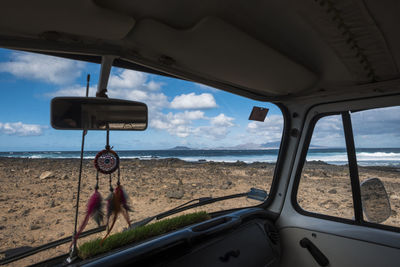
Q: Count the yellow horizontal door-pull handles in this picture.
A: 0